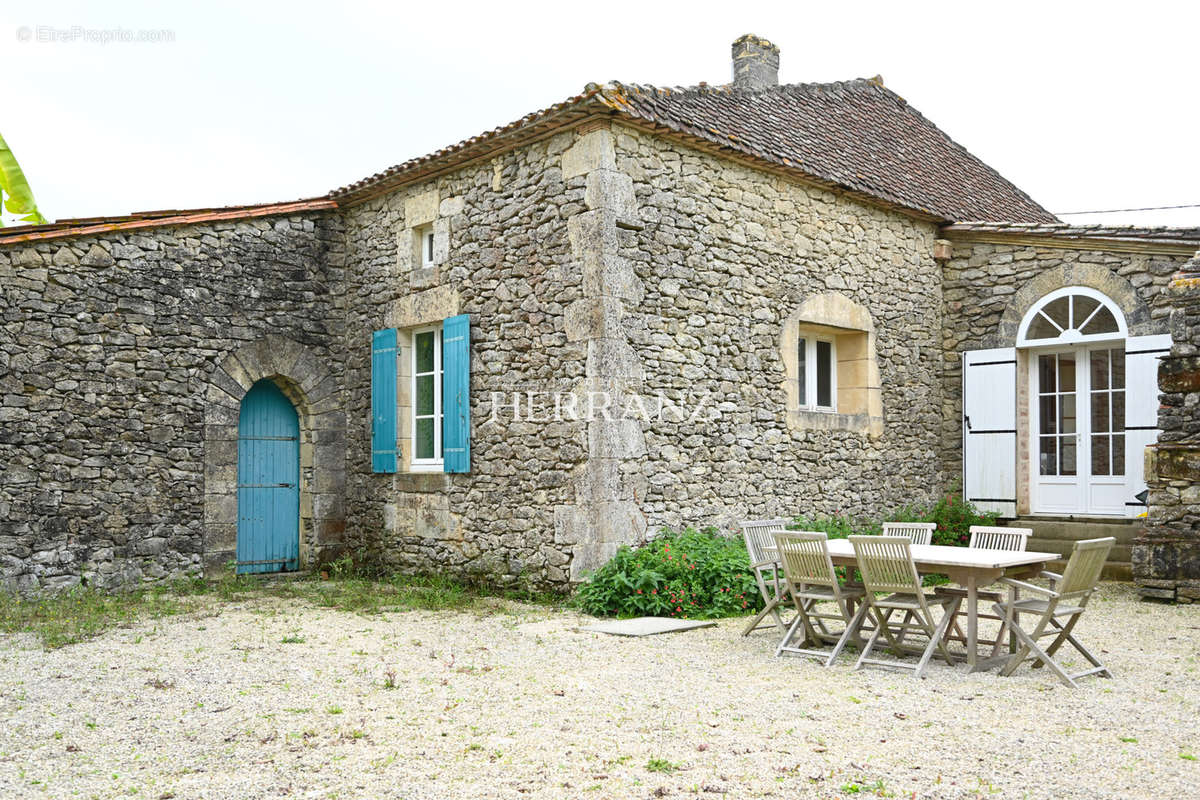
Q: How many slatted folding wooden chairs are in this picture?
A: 6